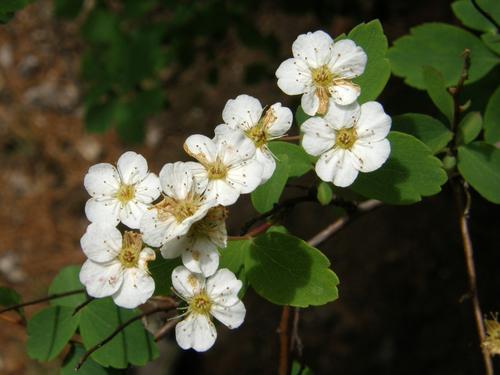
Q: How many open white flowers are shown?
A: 9